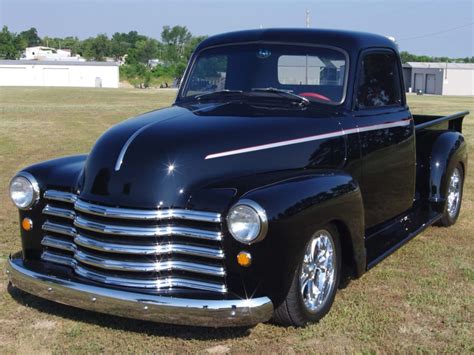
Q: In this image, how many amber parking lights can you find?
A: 2